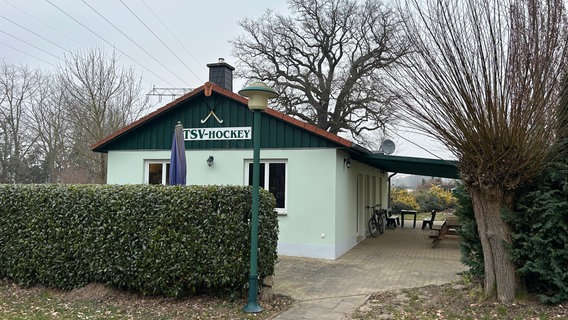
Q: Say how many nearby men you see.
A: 0